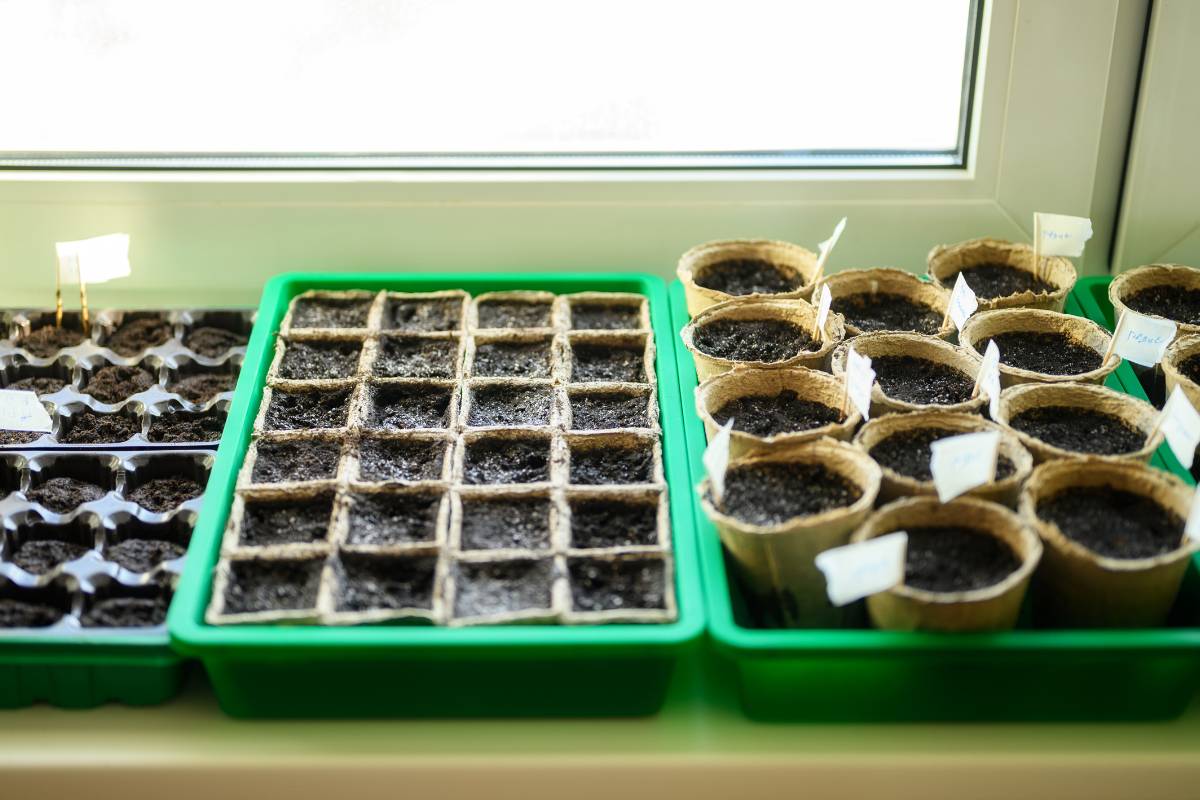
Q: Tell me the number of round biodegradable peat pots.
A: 14